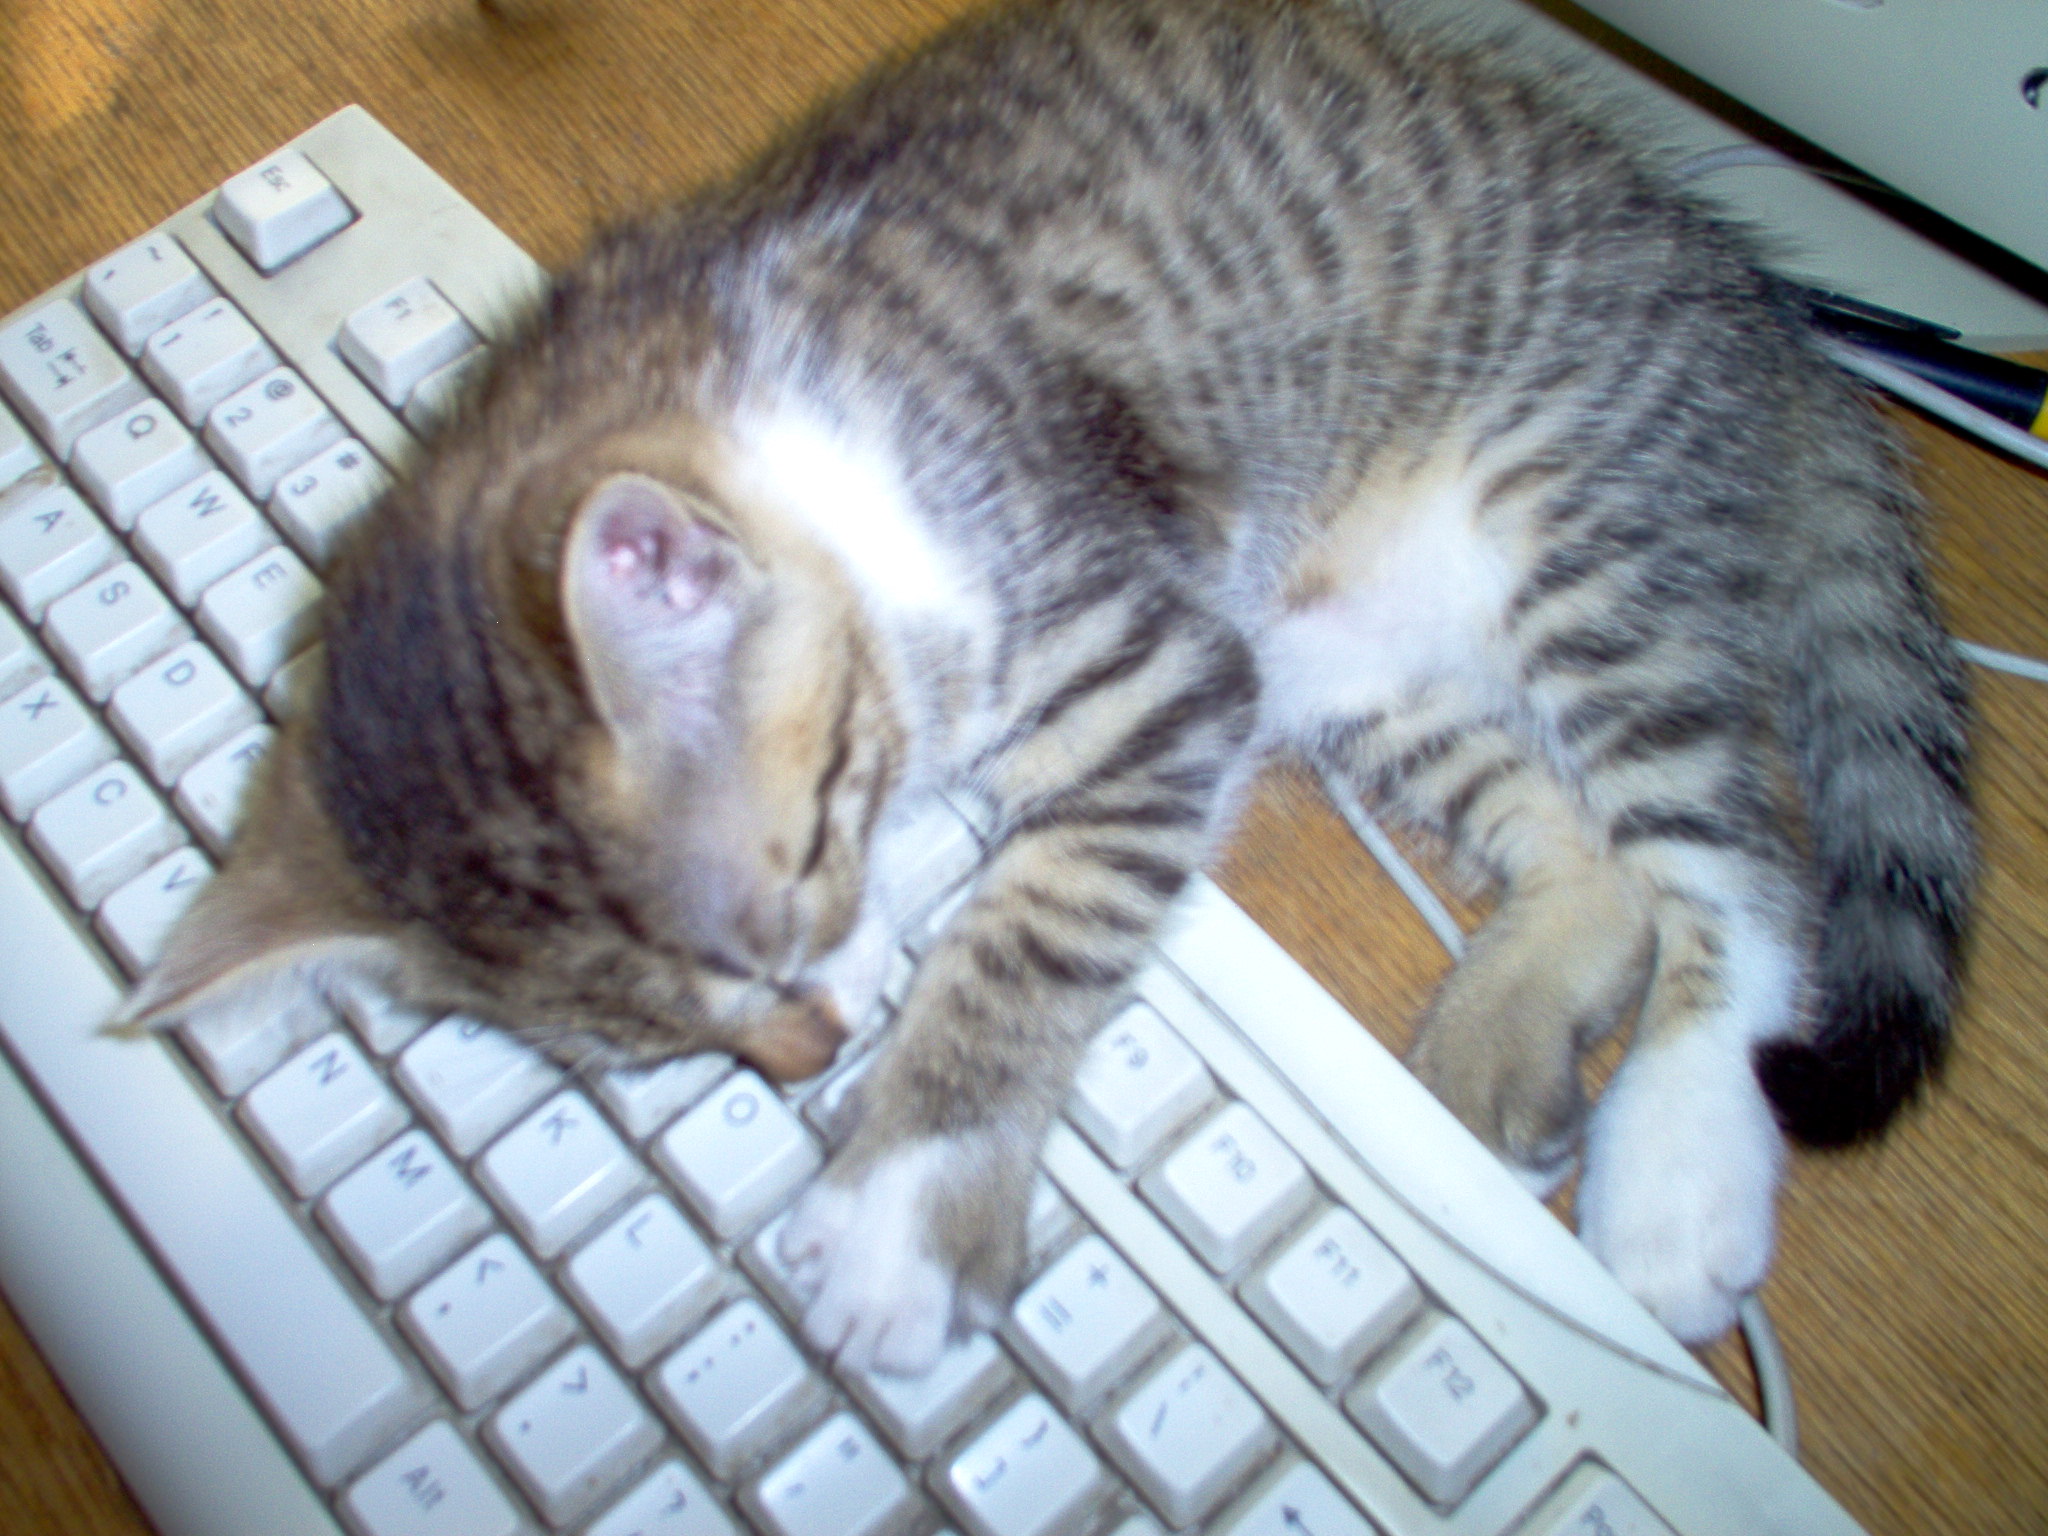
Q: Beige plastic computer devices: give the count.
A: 2